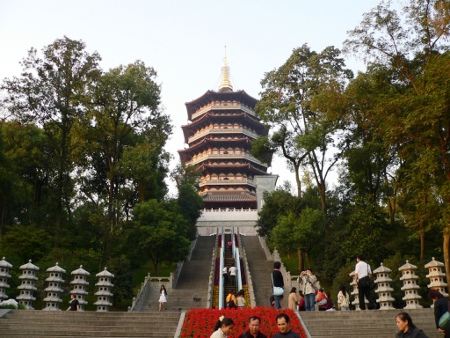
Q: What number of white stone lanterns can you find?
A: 9